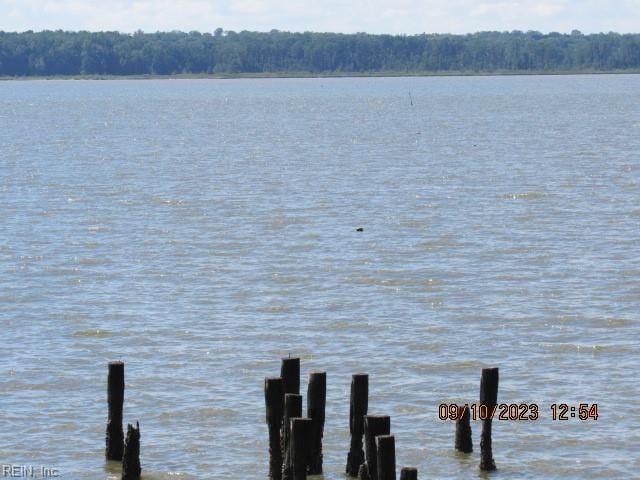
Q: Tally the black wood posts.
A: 13